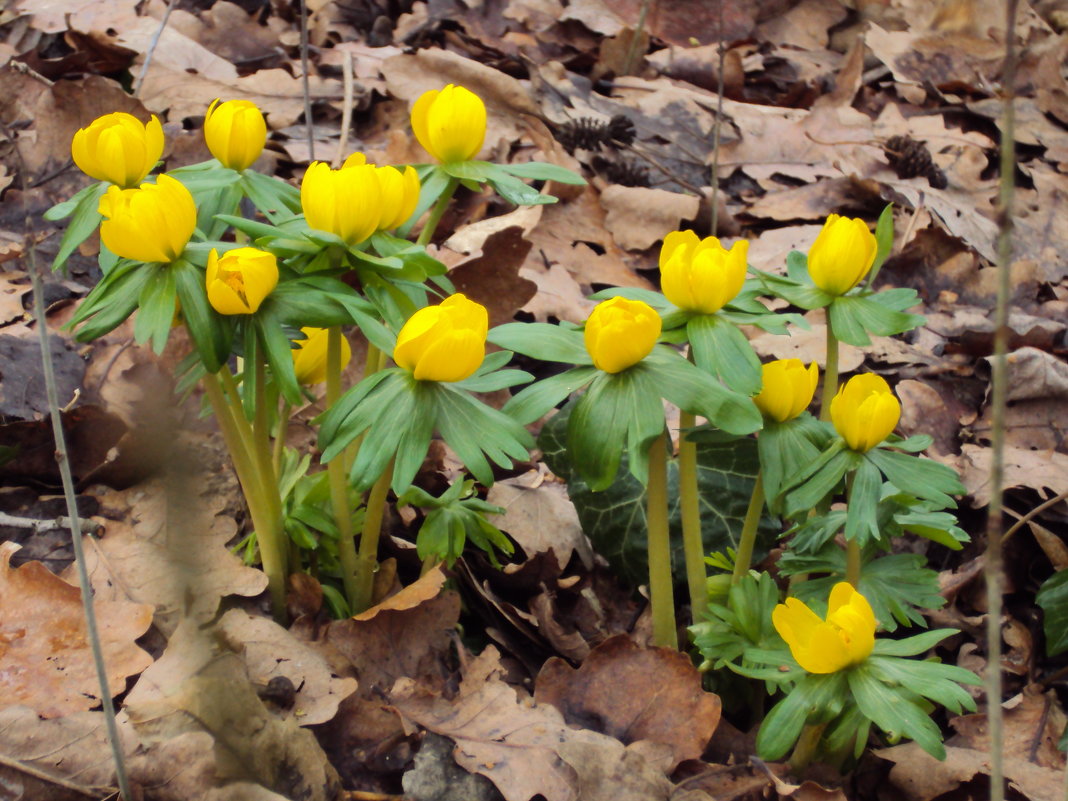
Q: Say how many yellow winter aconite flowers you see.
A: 15